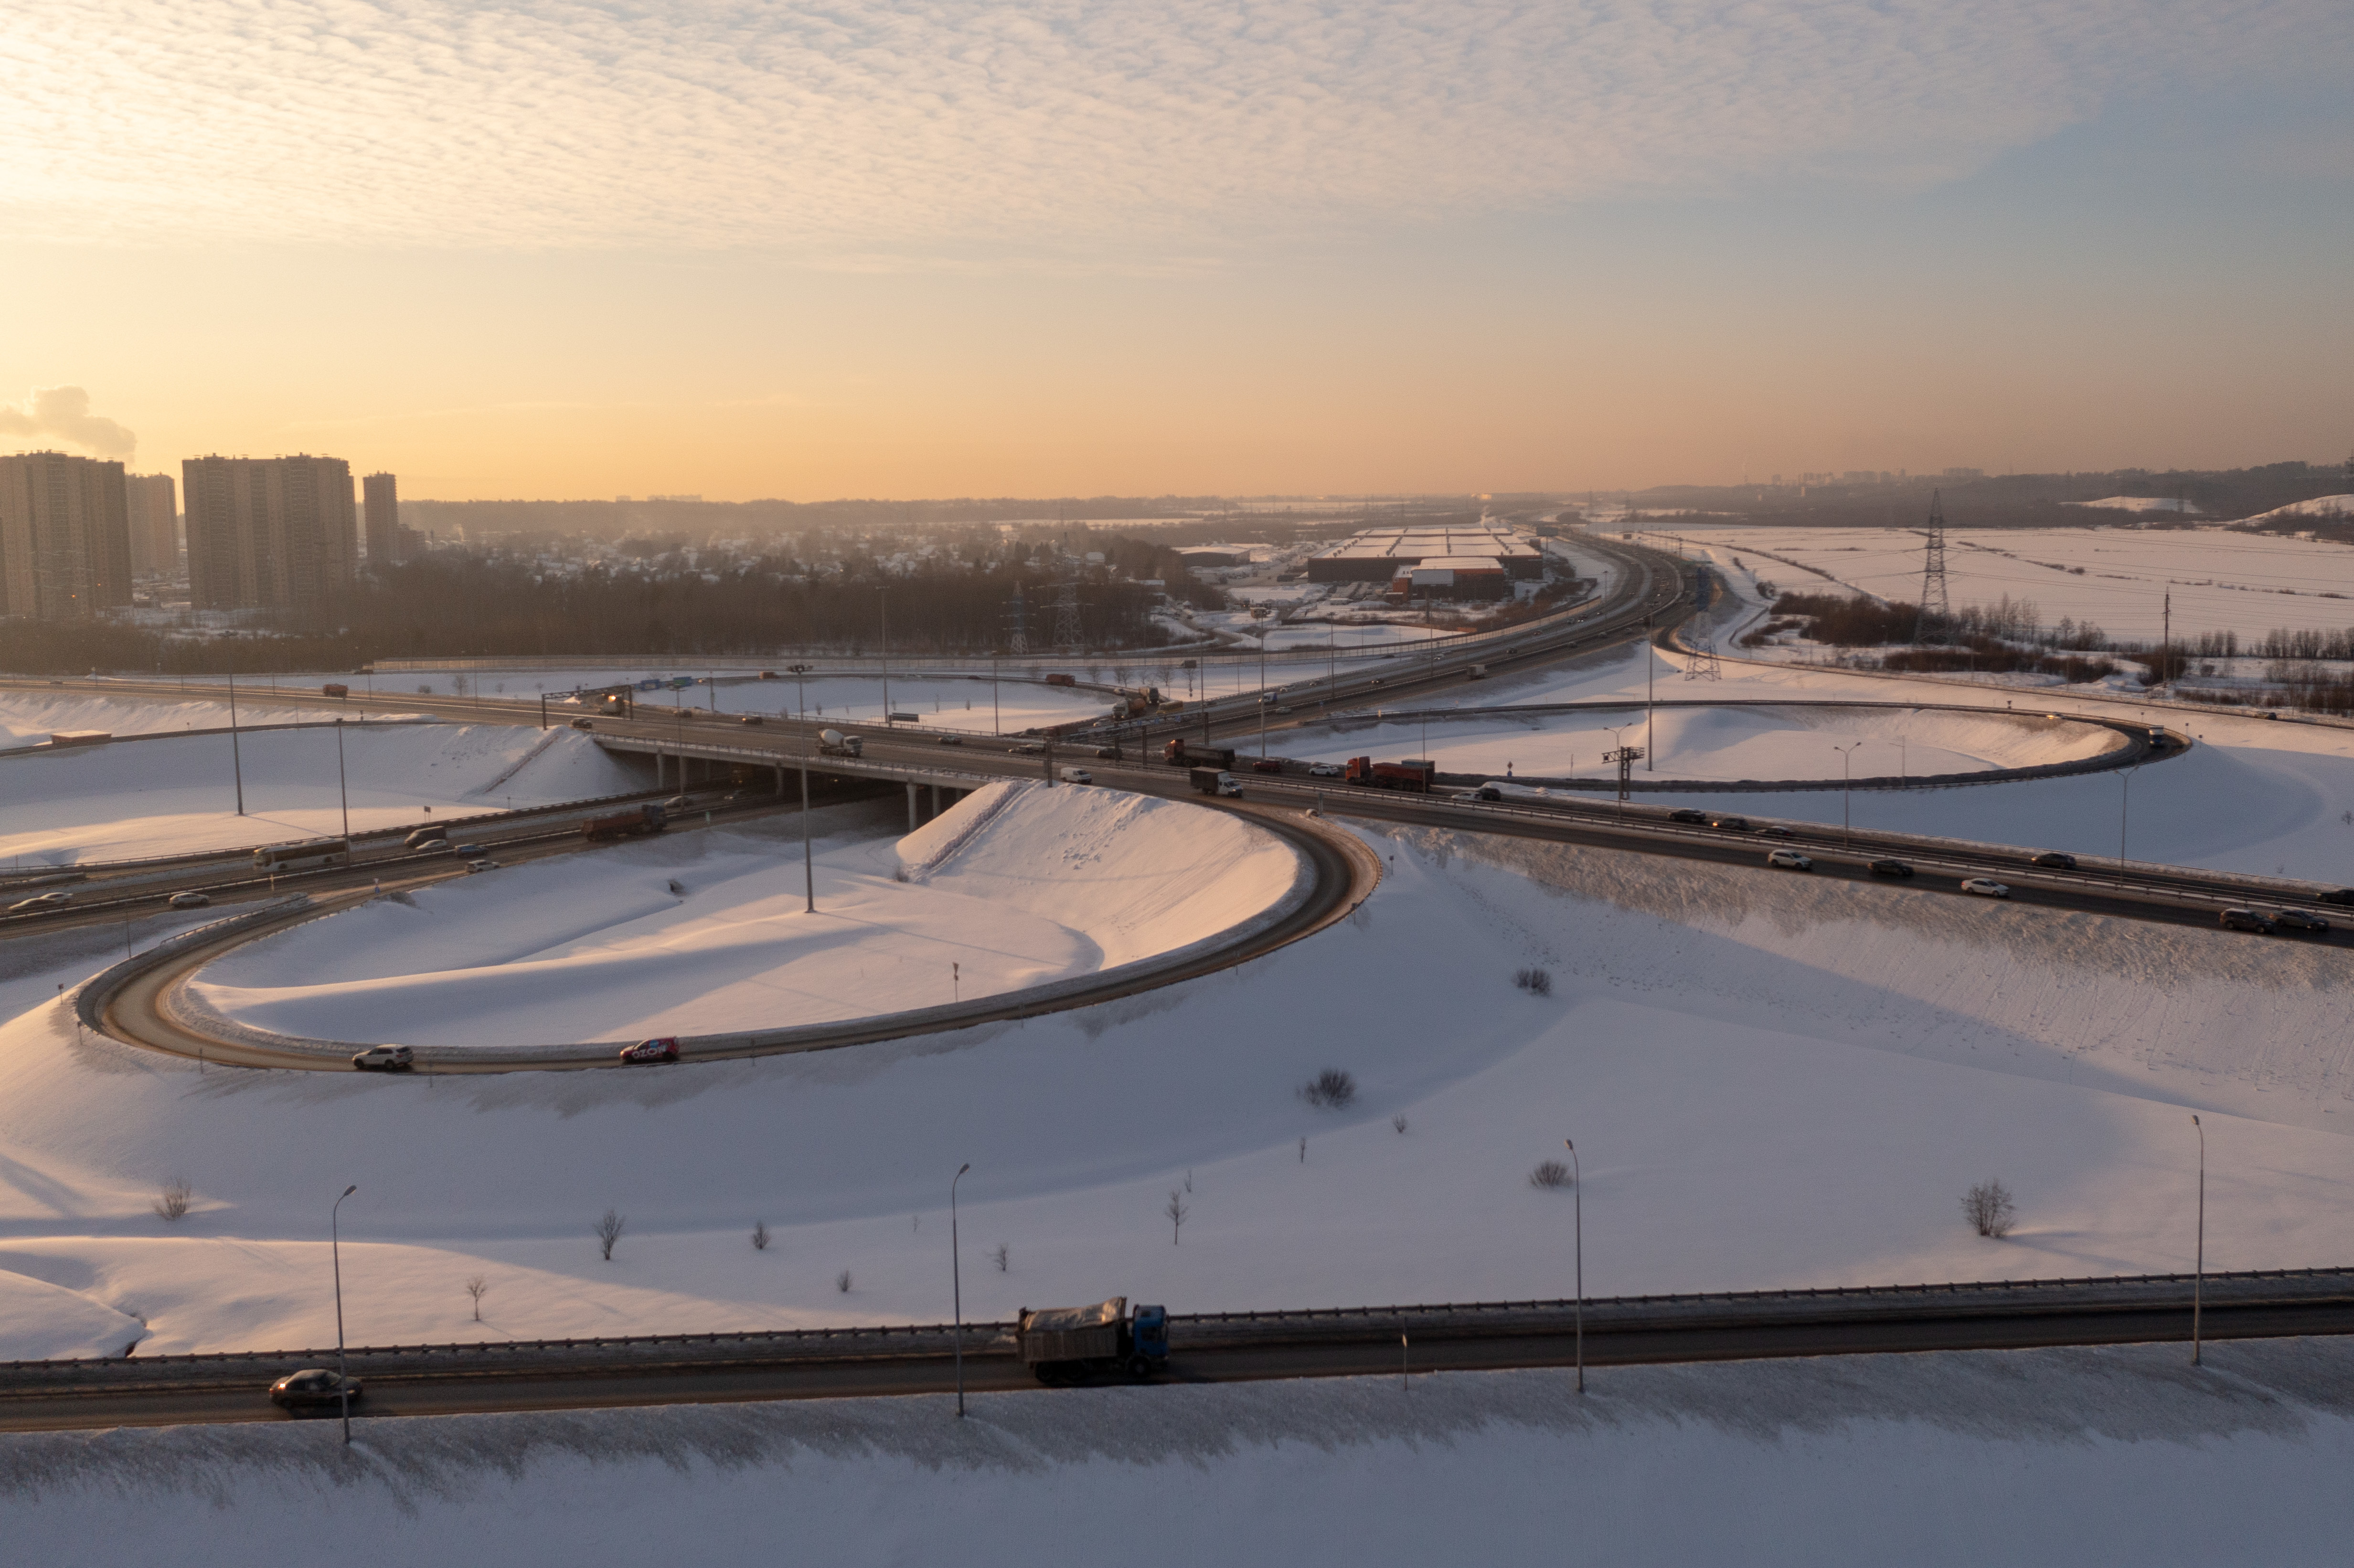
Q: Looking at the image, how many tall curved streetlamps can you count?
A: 4